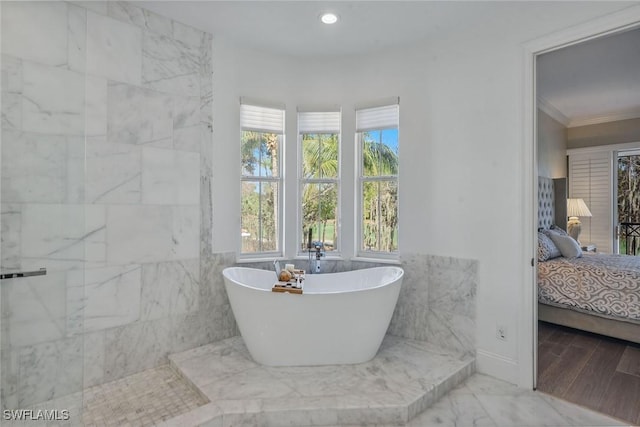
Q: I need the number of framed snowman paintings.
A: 0